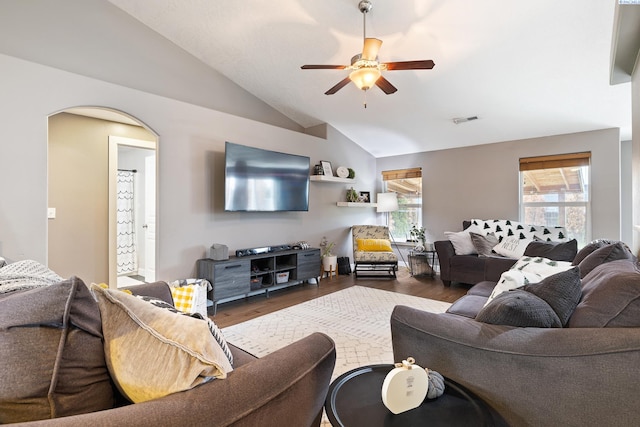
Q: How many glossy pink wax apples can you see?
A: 0